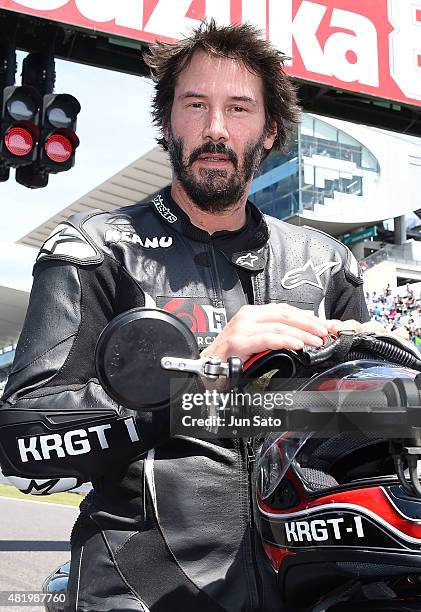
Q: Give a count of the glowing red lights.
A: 2